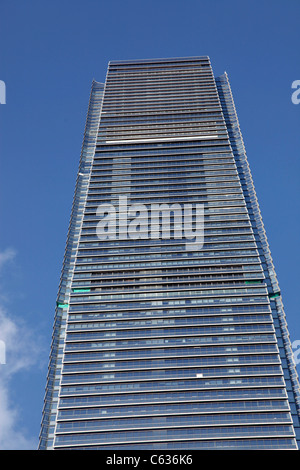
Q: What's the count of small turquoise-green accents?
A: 4